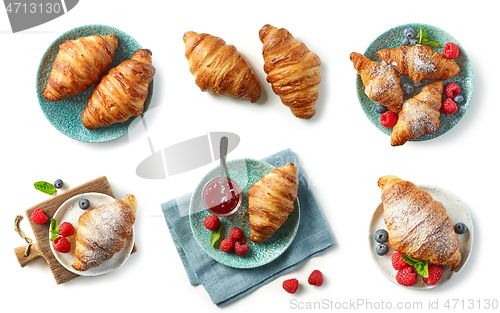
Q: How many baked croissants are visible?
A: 10